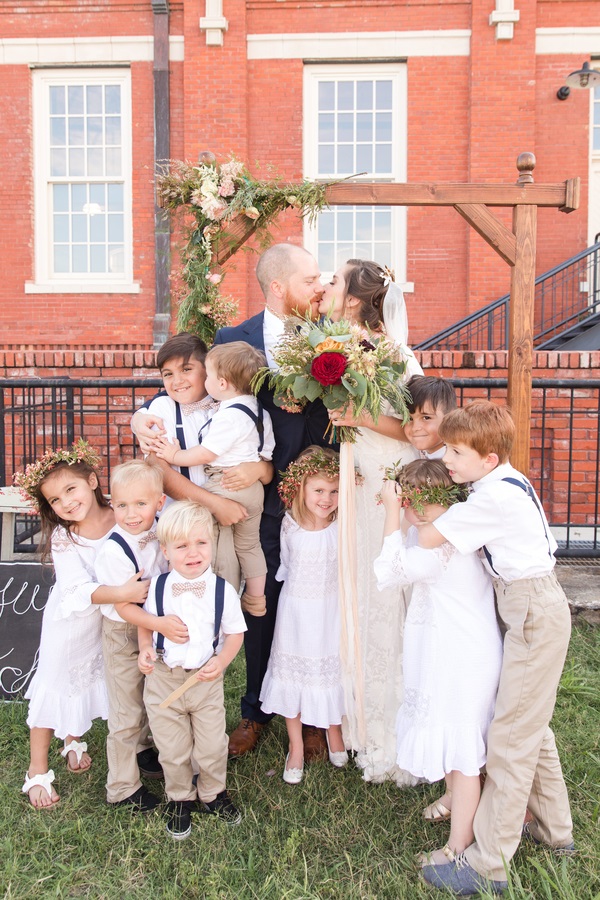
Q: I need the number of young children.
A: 9